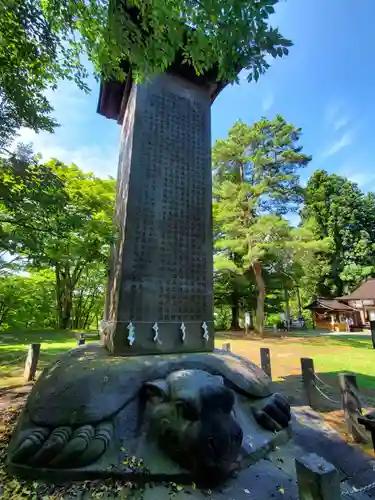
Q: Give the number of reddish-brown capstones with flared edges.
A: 1